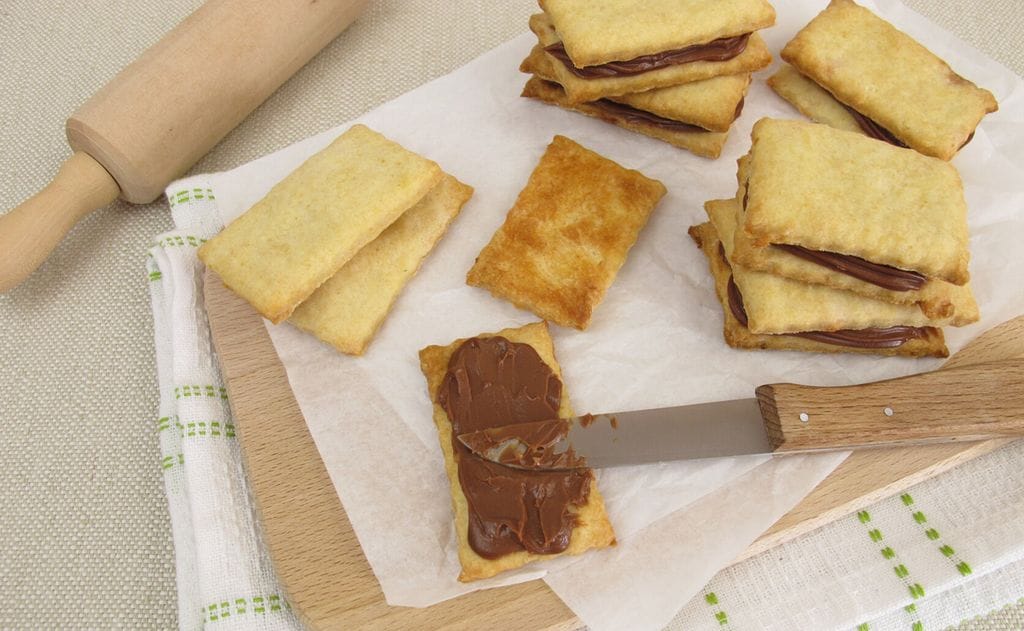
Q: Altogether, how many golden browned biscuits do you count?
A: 1